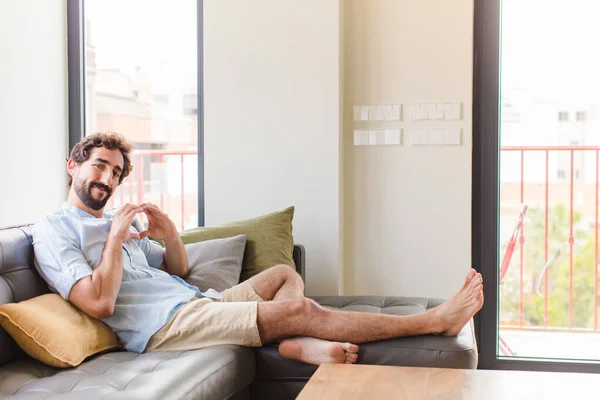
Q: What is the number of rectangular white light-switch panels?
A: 4